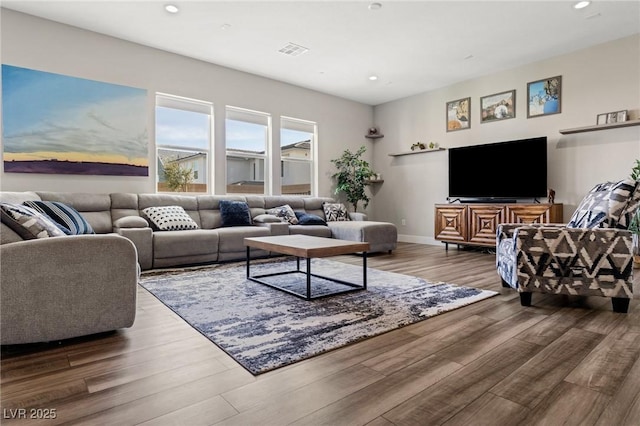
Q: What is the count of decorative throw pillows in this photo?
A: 7